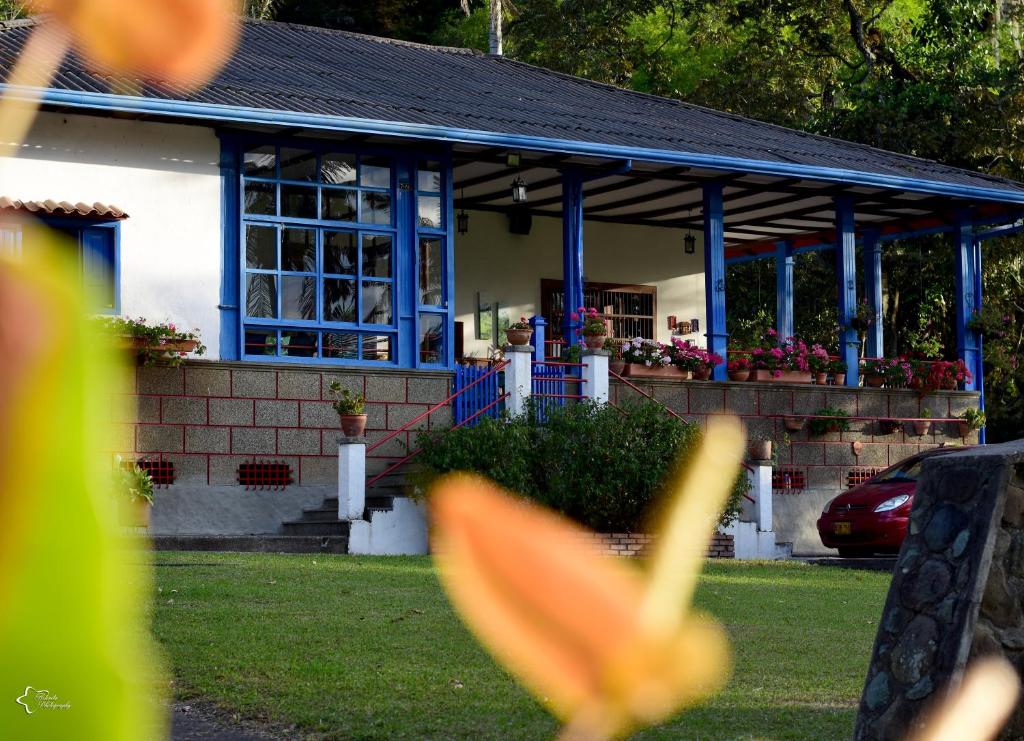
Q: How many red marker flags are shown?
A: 0